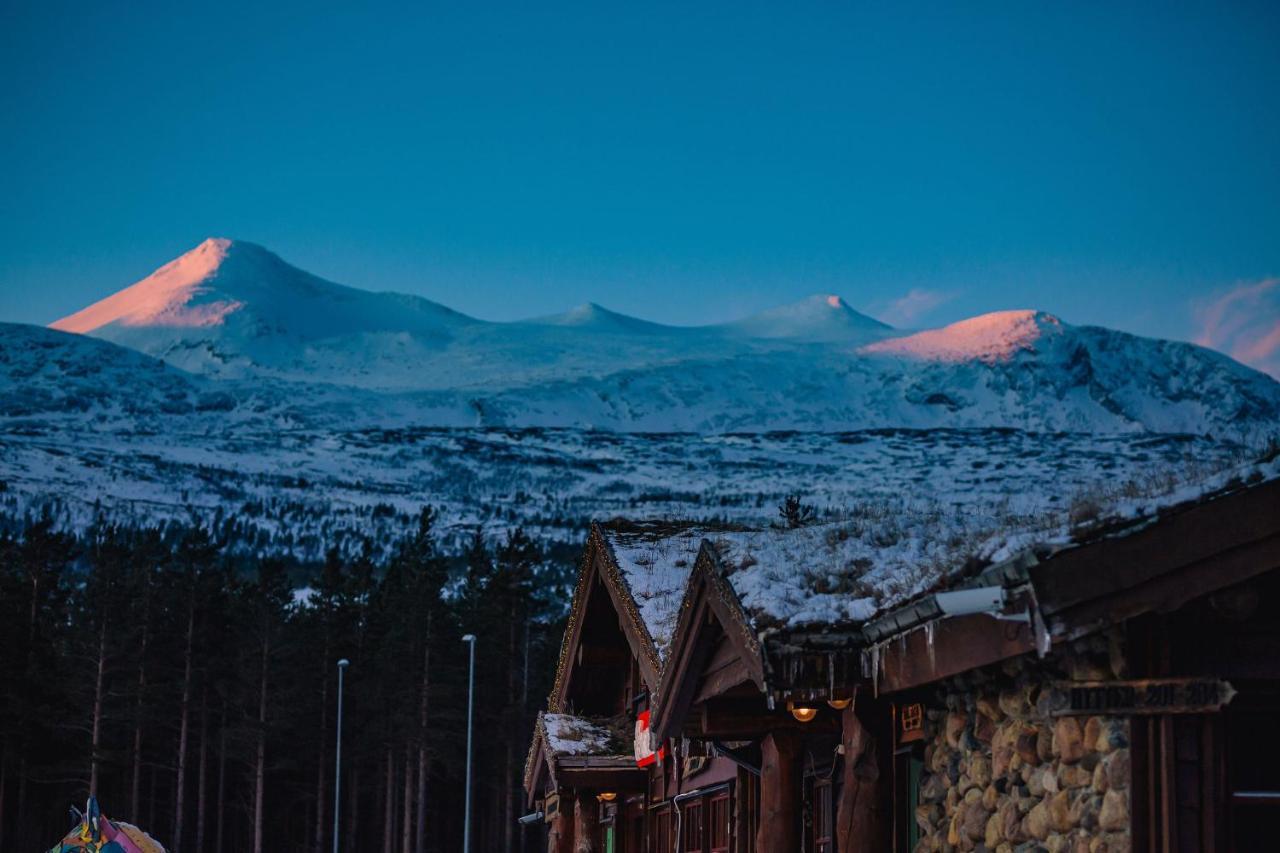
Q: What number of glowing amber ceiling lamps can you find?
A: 3